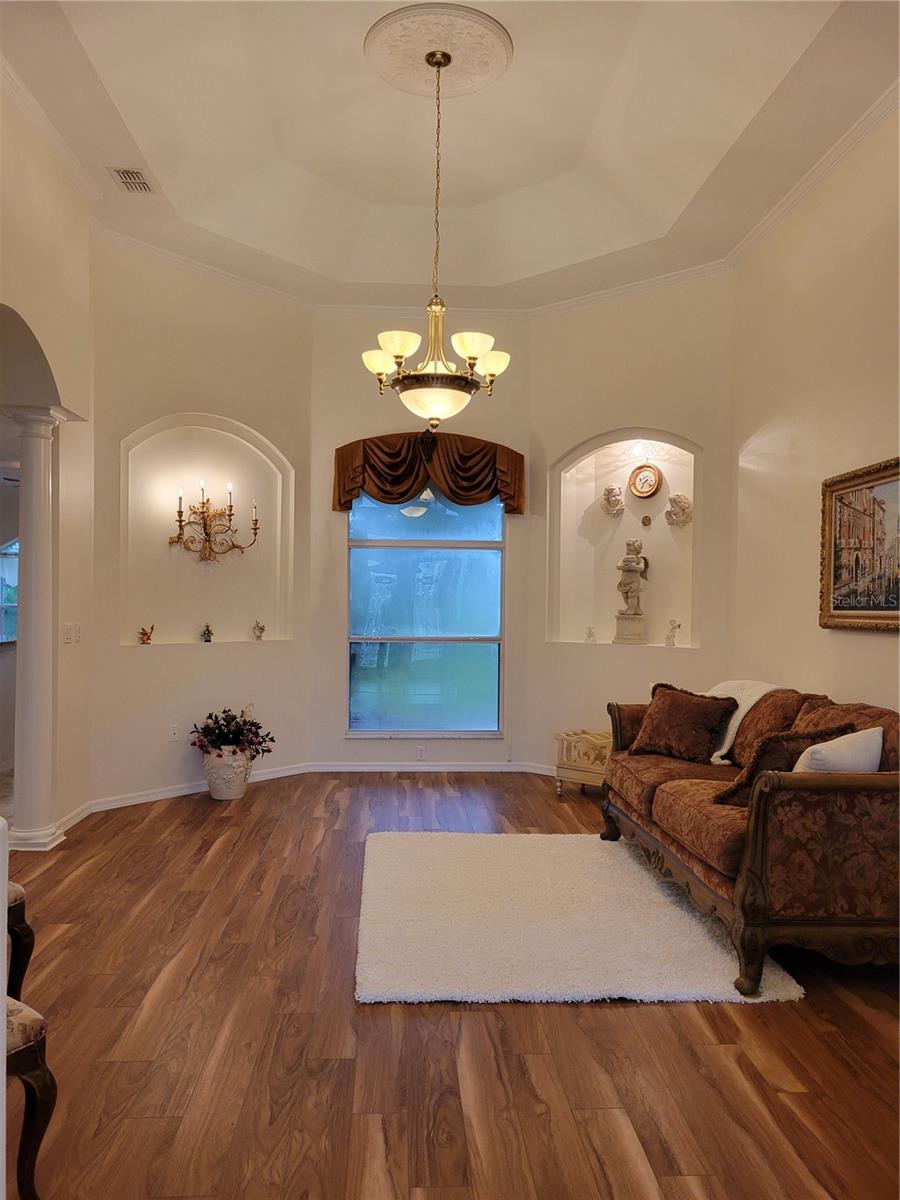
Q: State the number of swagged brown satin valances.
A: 1